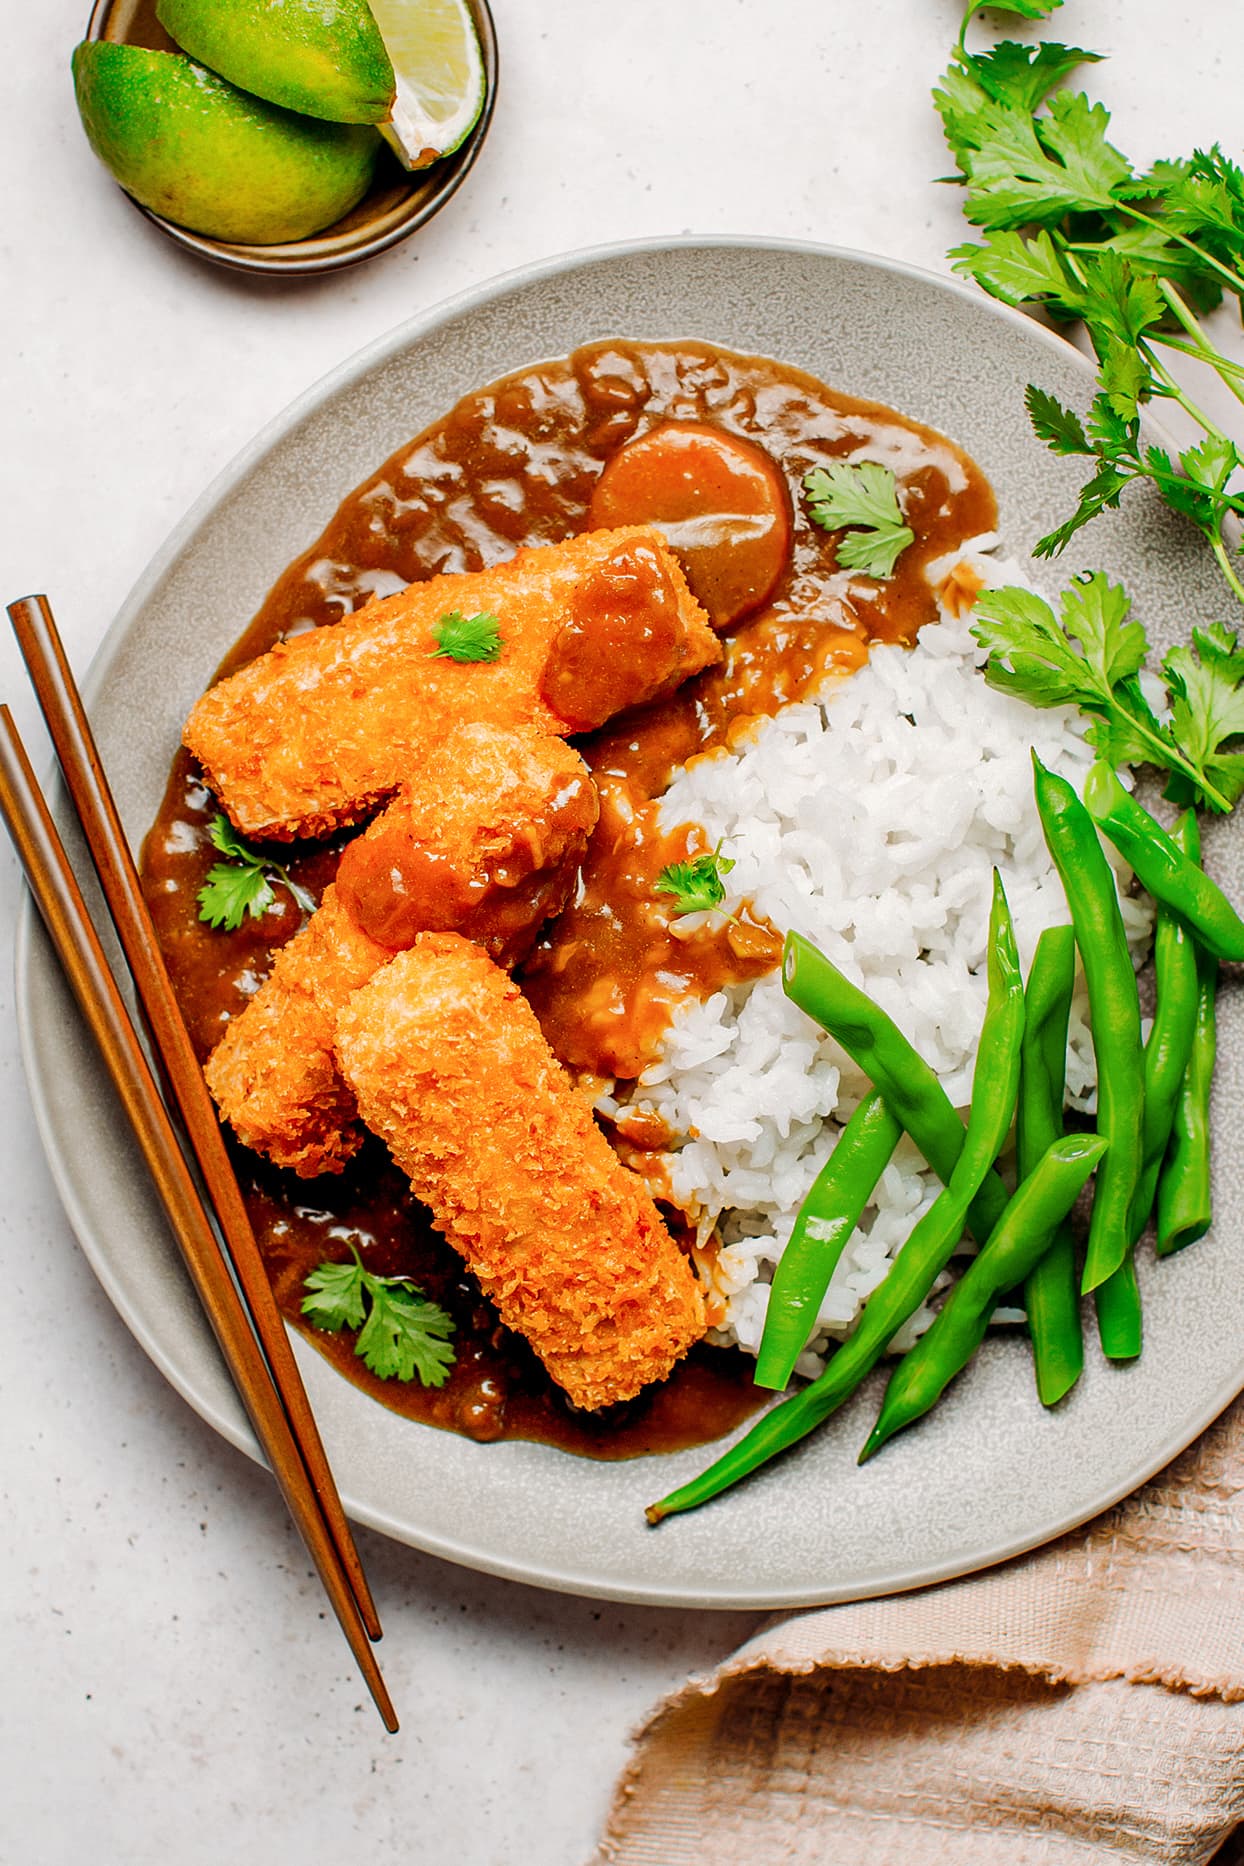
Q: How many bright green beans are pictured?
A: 9